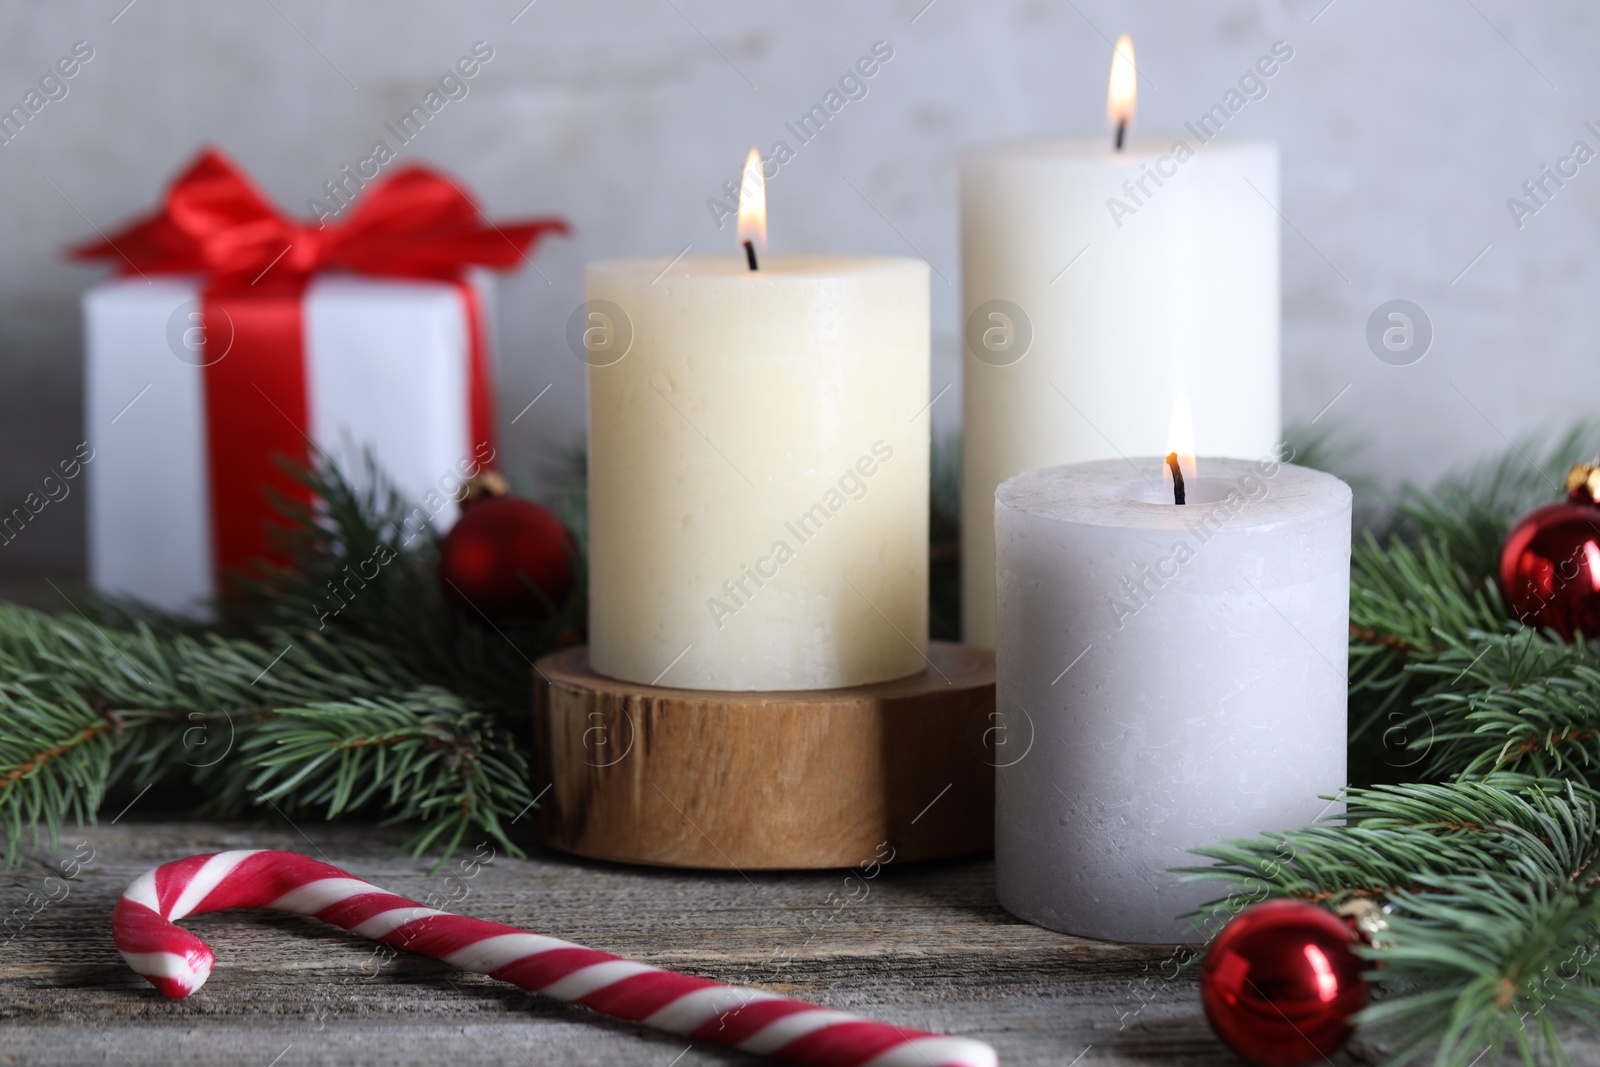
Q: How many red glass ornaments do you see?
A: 3